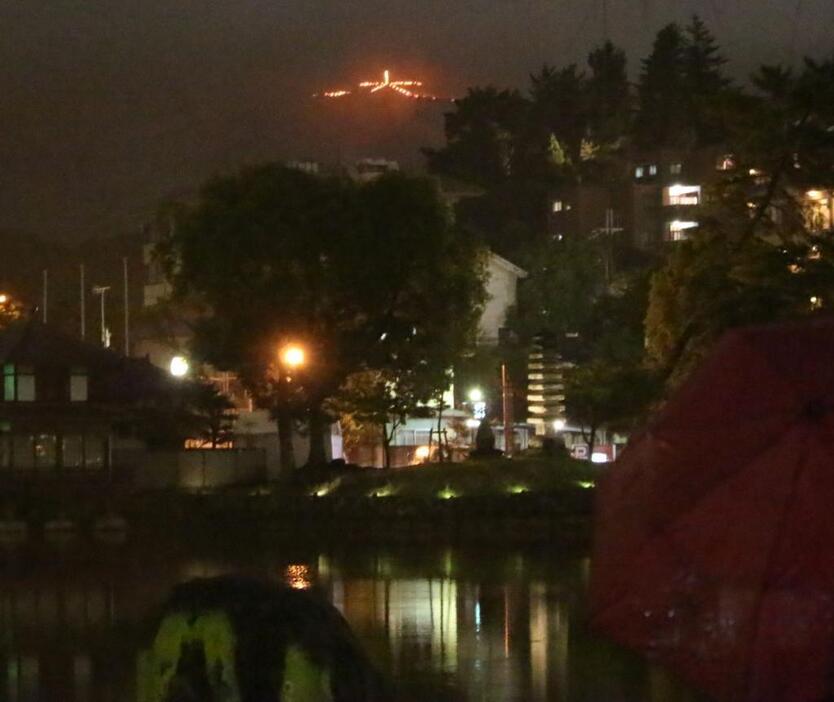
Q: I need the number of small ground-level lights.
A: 5